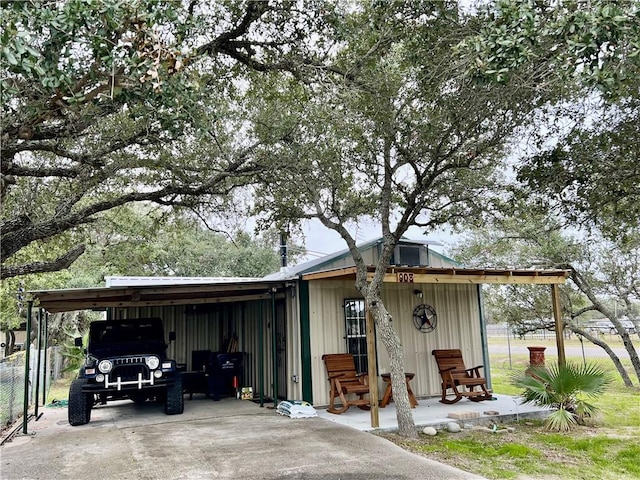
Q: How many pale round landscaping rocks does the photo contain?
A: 2